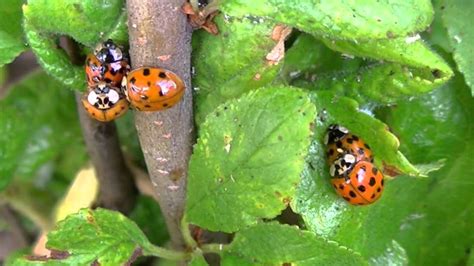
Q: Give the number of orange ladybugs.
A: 5